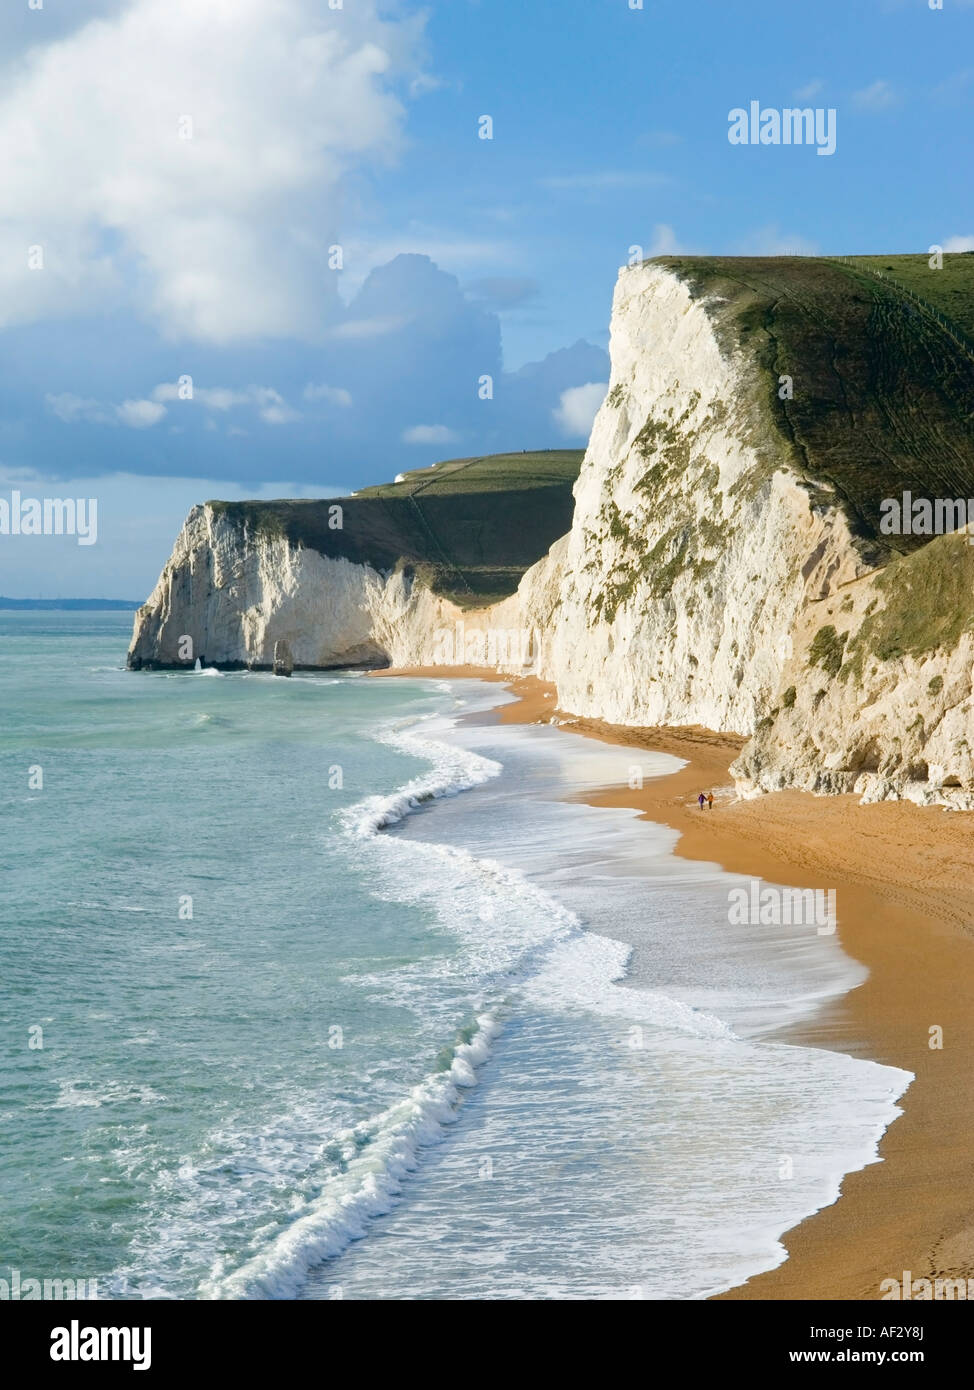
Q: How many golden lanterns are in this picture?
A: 0